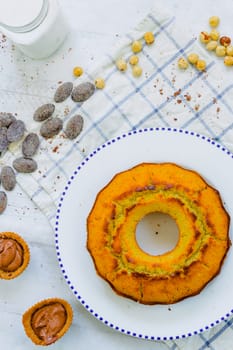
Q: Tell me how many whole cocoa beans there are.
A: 12